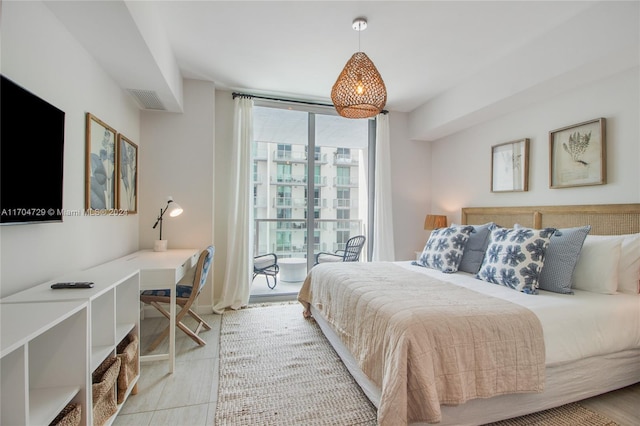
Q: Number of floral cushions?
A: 2